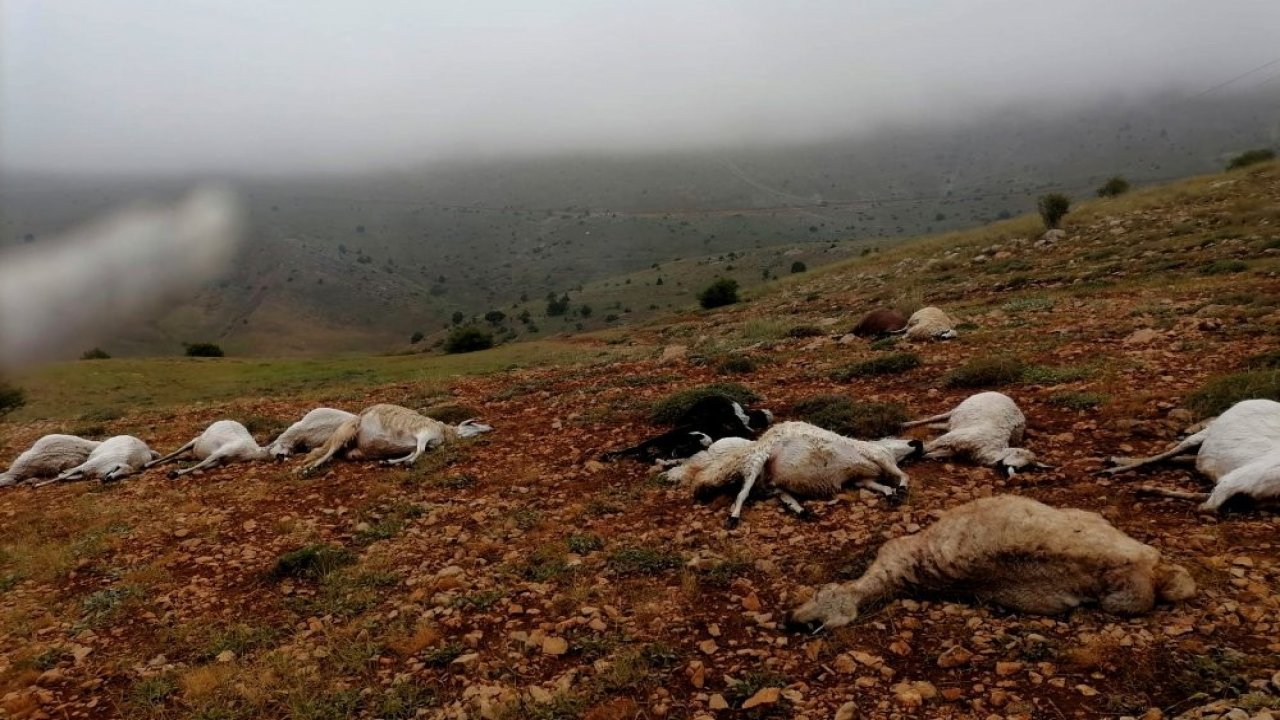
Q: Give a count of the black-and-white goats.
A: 2